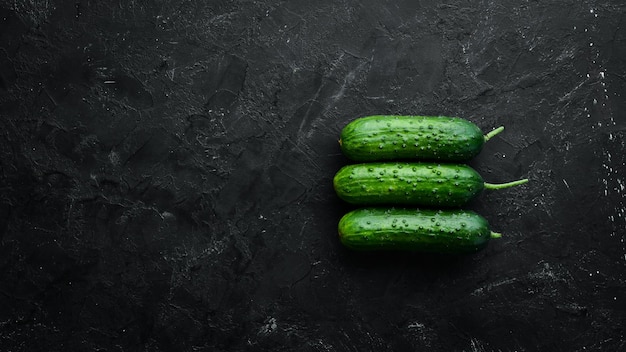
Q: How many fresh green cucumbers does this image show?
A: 3